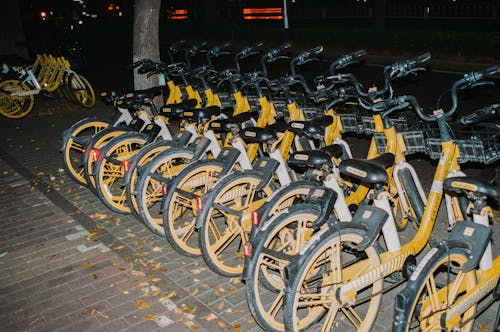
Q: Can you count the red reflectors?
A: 6